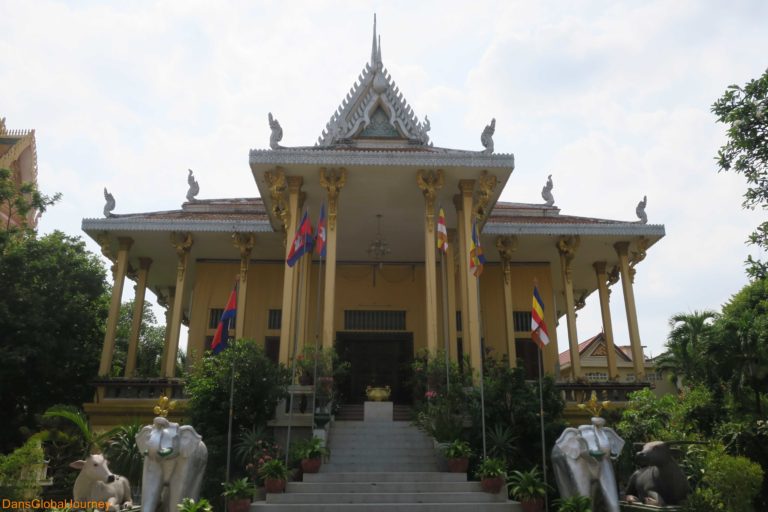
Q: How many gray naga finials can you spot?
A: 6